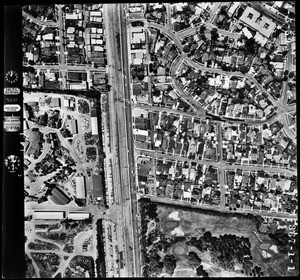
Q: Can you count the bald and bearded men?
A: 0